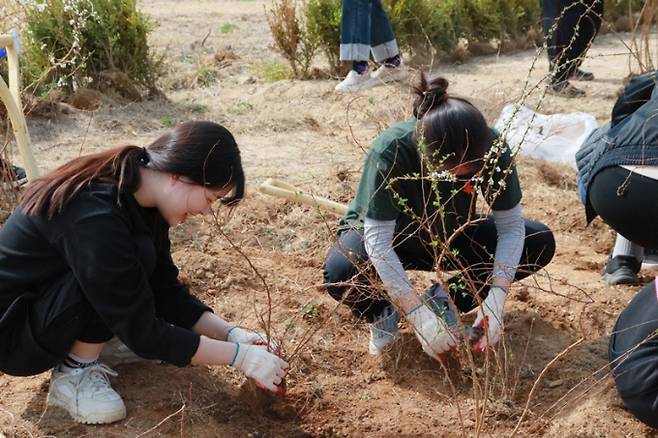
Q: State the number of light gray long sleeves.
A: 2